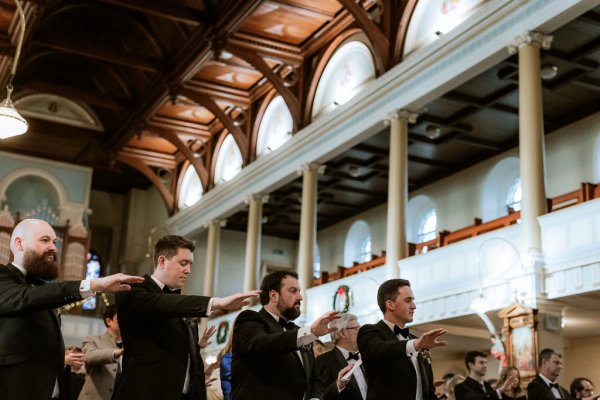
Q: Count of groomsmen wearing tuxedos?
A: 4